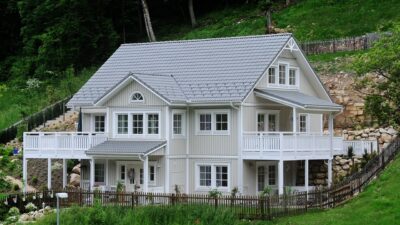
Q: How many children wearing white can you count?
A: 0